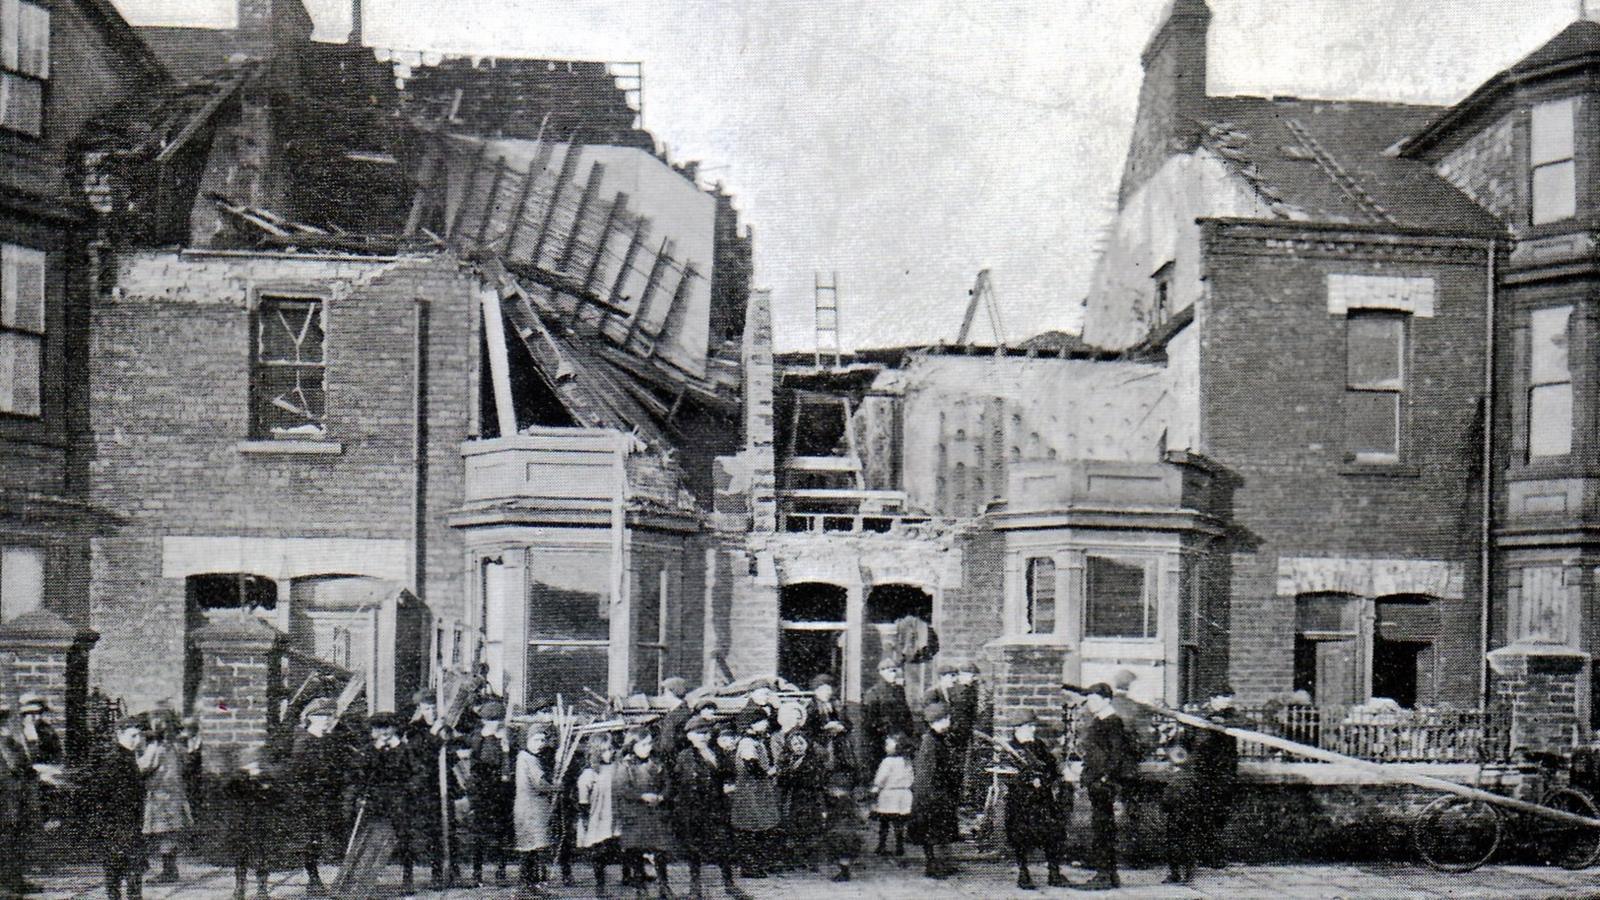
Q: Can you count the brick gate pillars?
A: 4